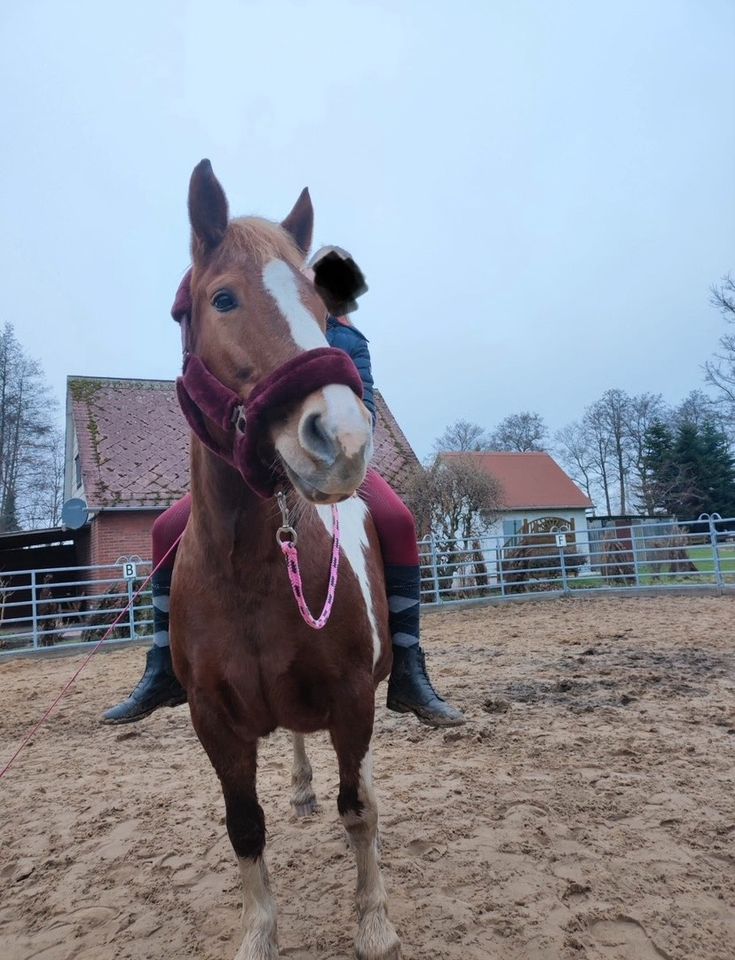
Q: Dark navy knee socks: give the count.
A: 2